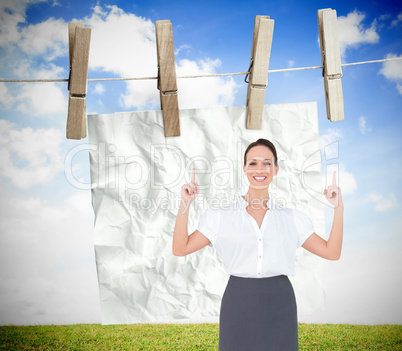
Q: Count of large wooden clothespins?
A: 4